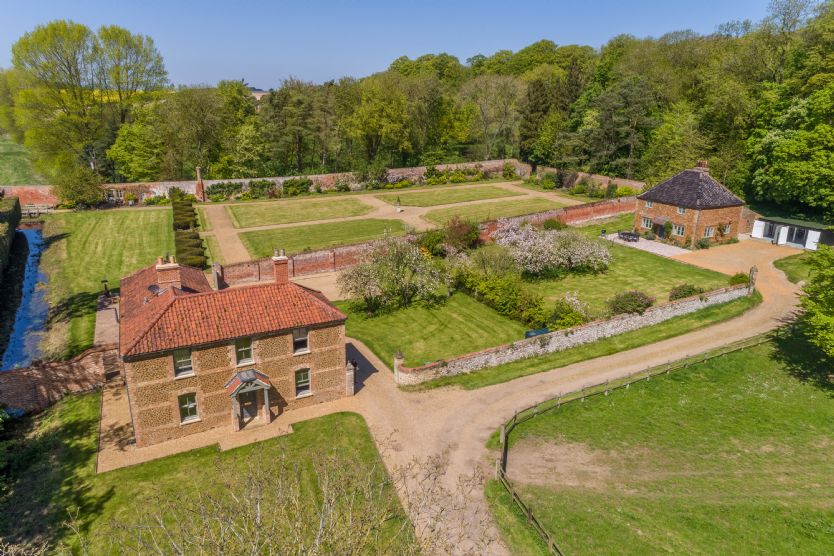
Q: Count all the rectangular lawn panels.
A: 4